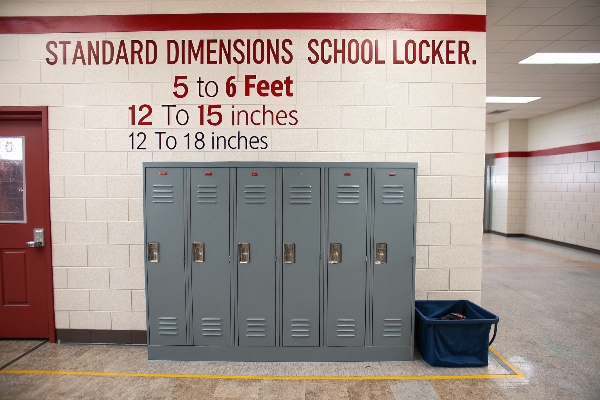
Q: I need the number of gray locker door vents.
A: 12